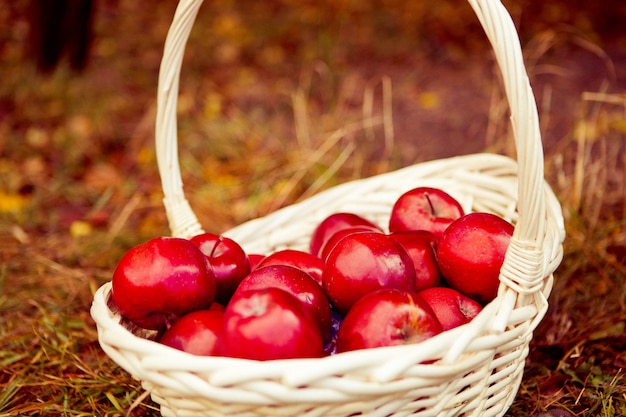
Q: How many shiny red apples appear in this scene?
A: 15